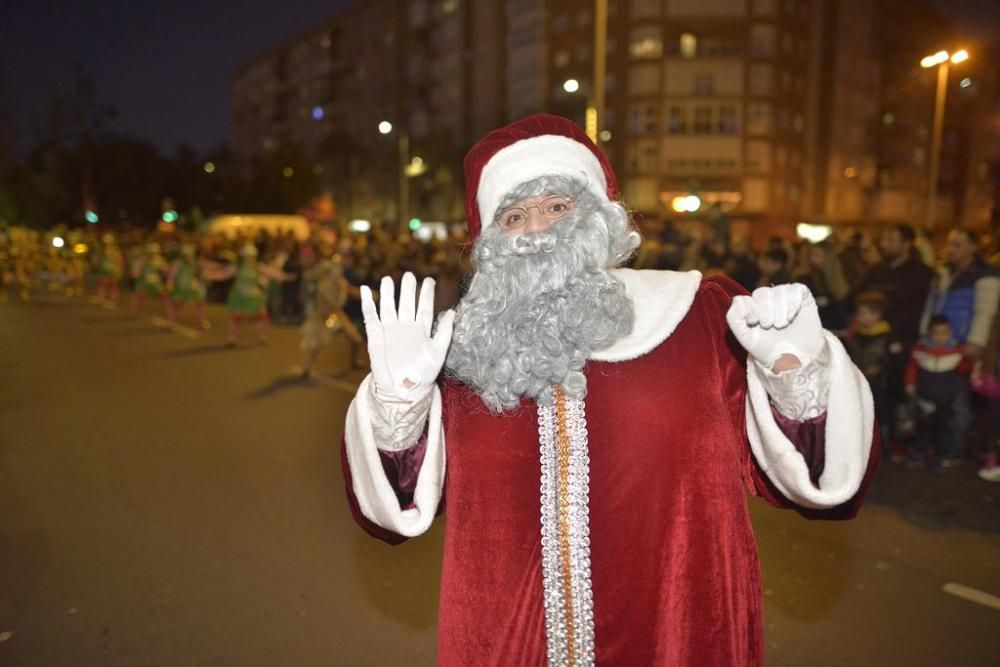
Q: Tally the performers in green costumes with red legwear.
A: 4